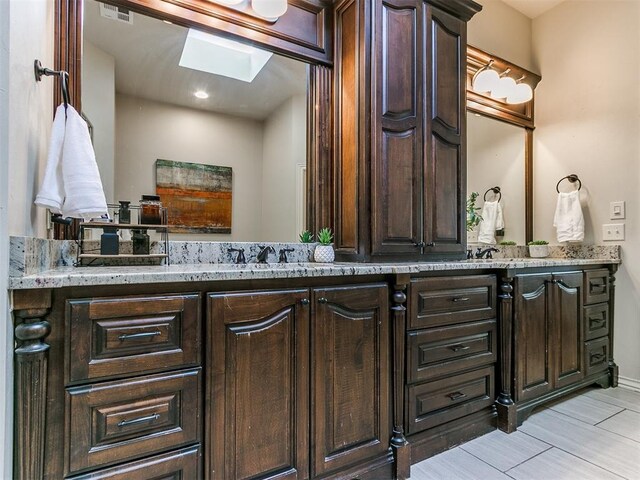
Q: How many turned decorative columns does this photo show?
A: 4